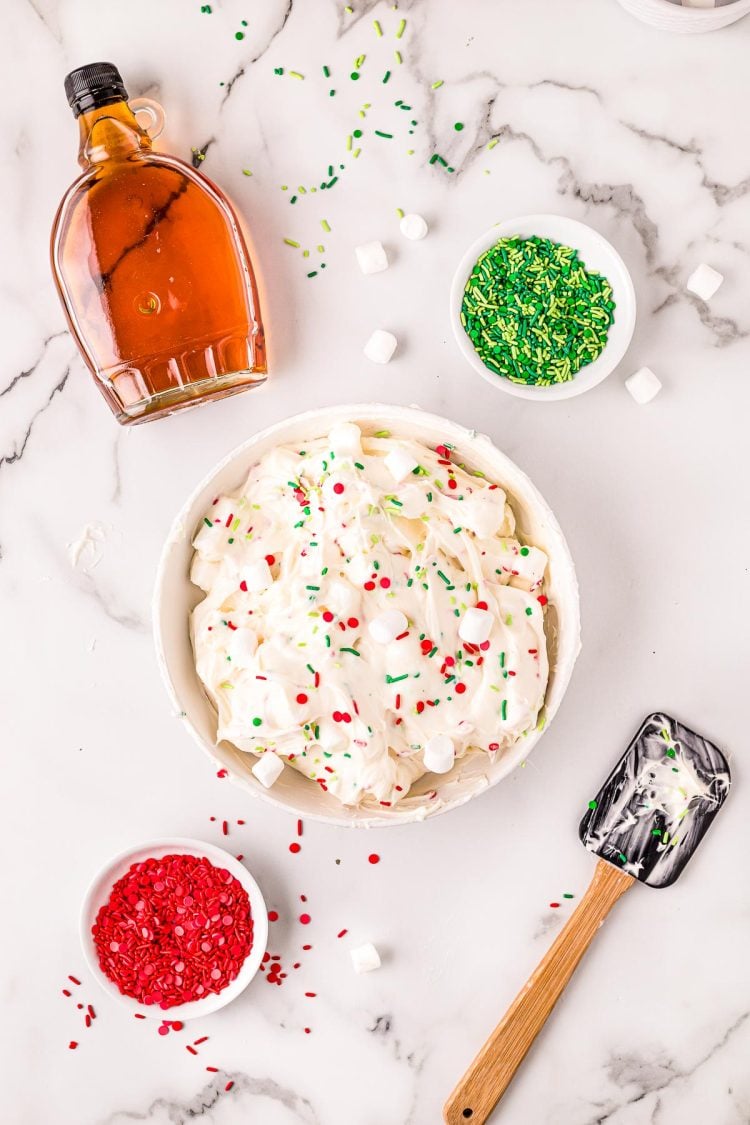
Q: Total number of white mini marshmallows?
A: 15